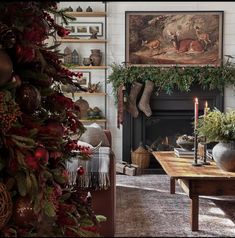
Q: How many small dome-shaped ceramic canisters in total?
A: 3